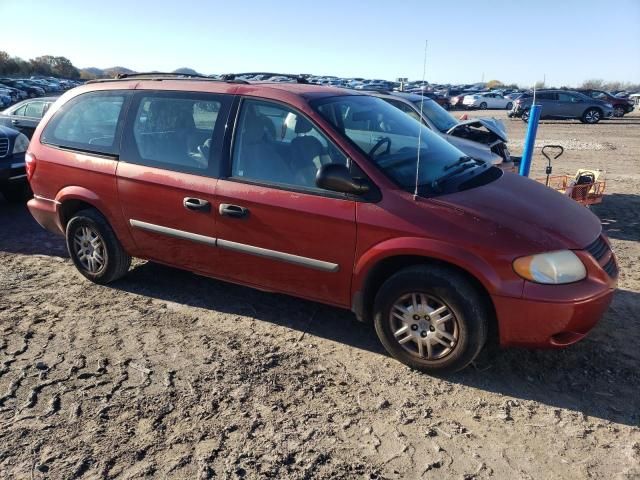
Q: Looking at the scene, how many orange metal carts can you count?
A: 1